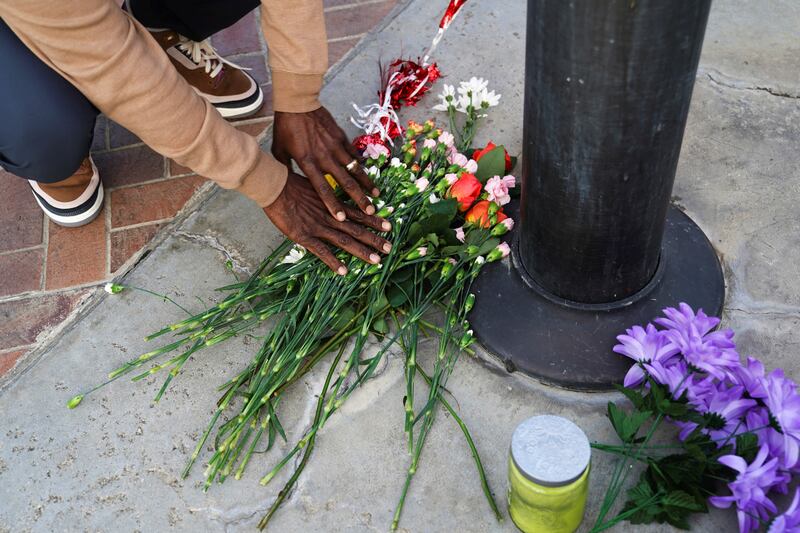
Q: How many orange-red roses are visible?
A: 3